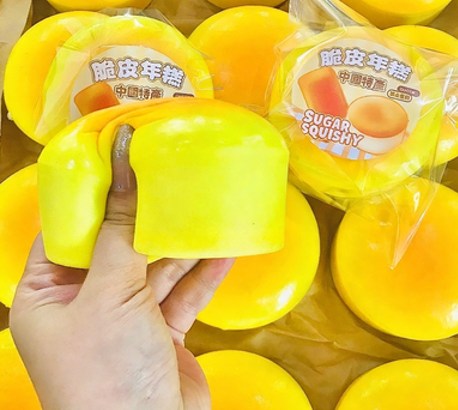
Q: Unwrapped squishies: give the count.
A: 13